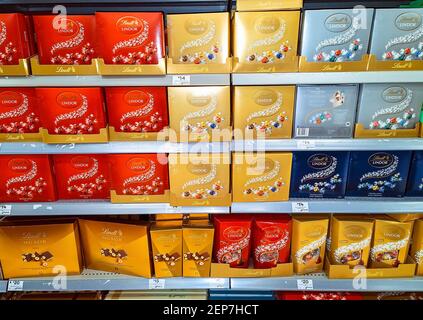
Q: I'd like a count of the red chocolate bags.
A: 2